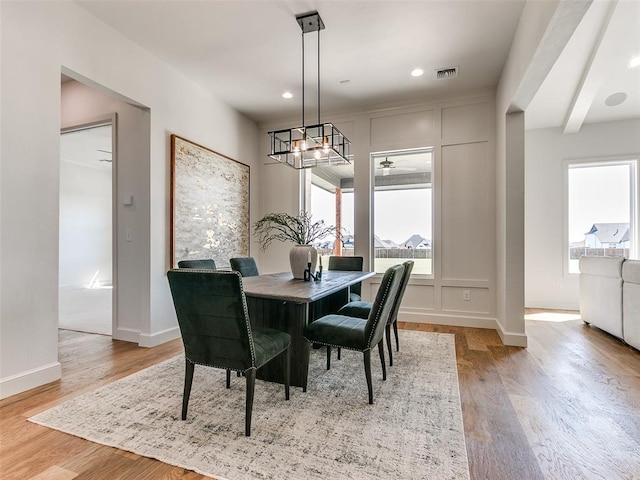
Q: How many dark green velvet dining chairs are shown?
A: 6